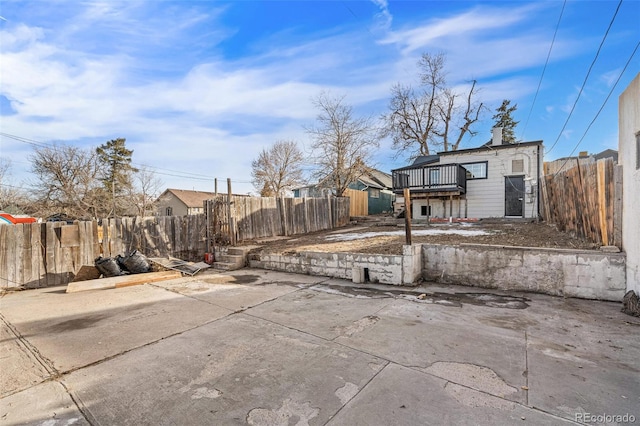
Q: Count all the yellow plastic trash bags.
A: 0